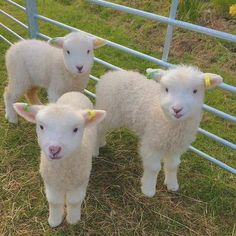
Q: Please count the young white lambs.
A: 3